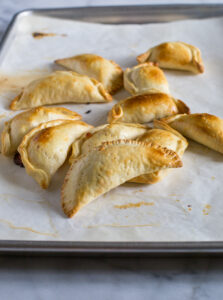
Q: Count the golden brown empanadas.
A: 11